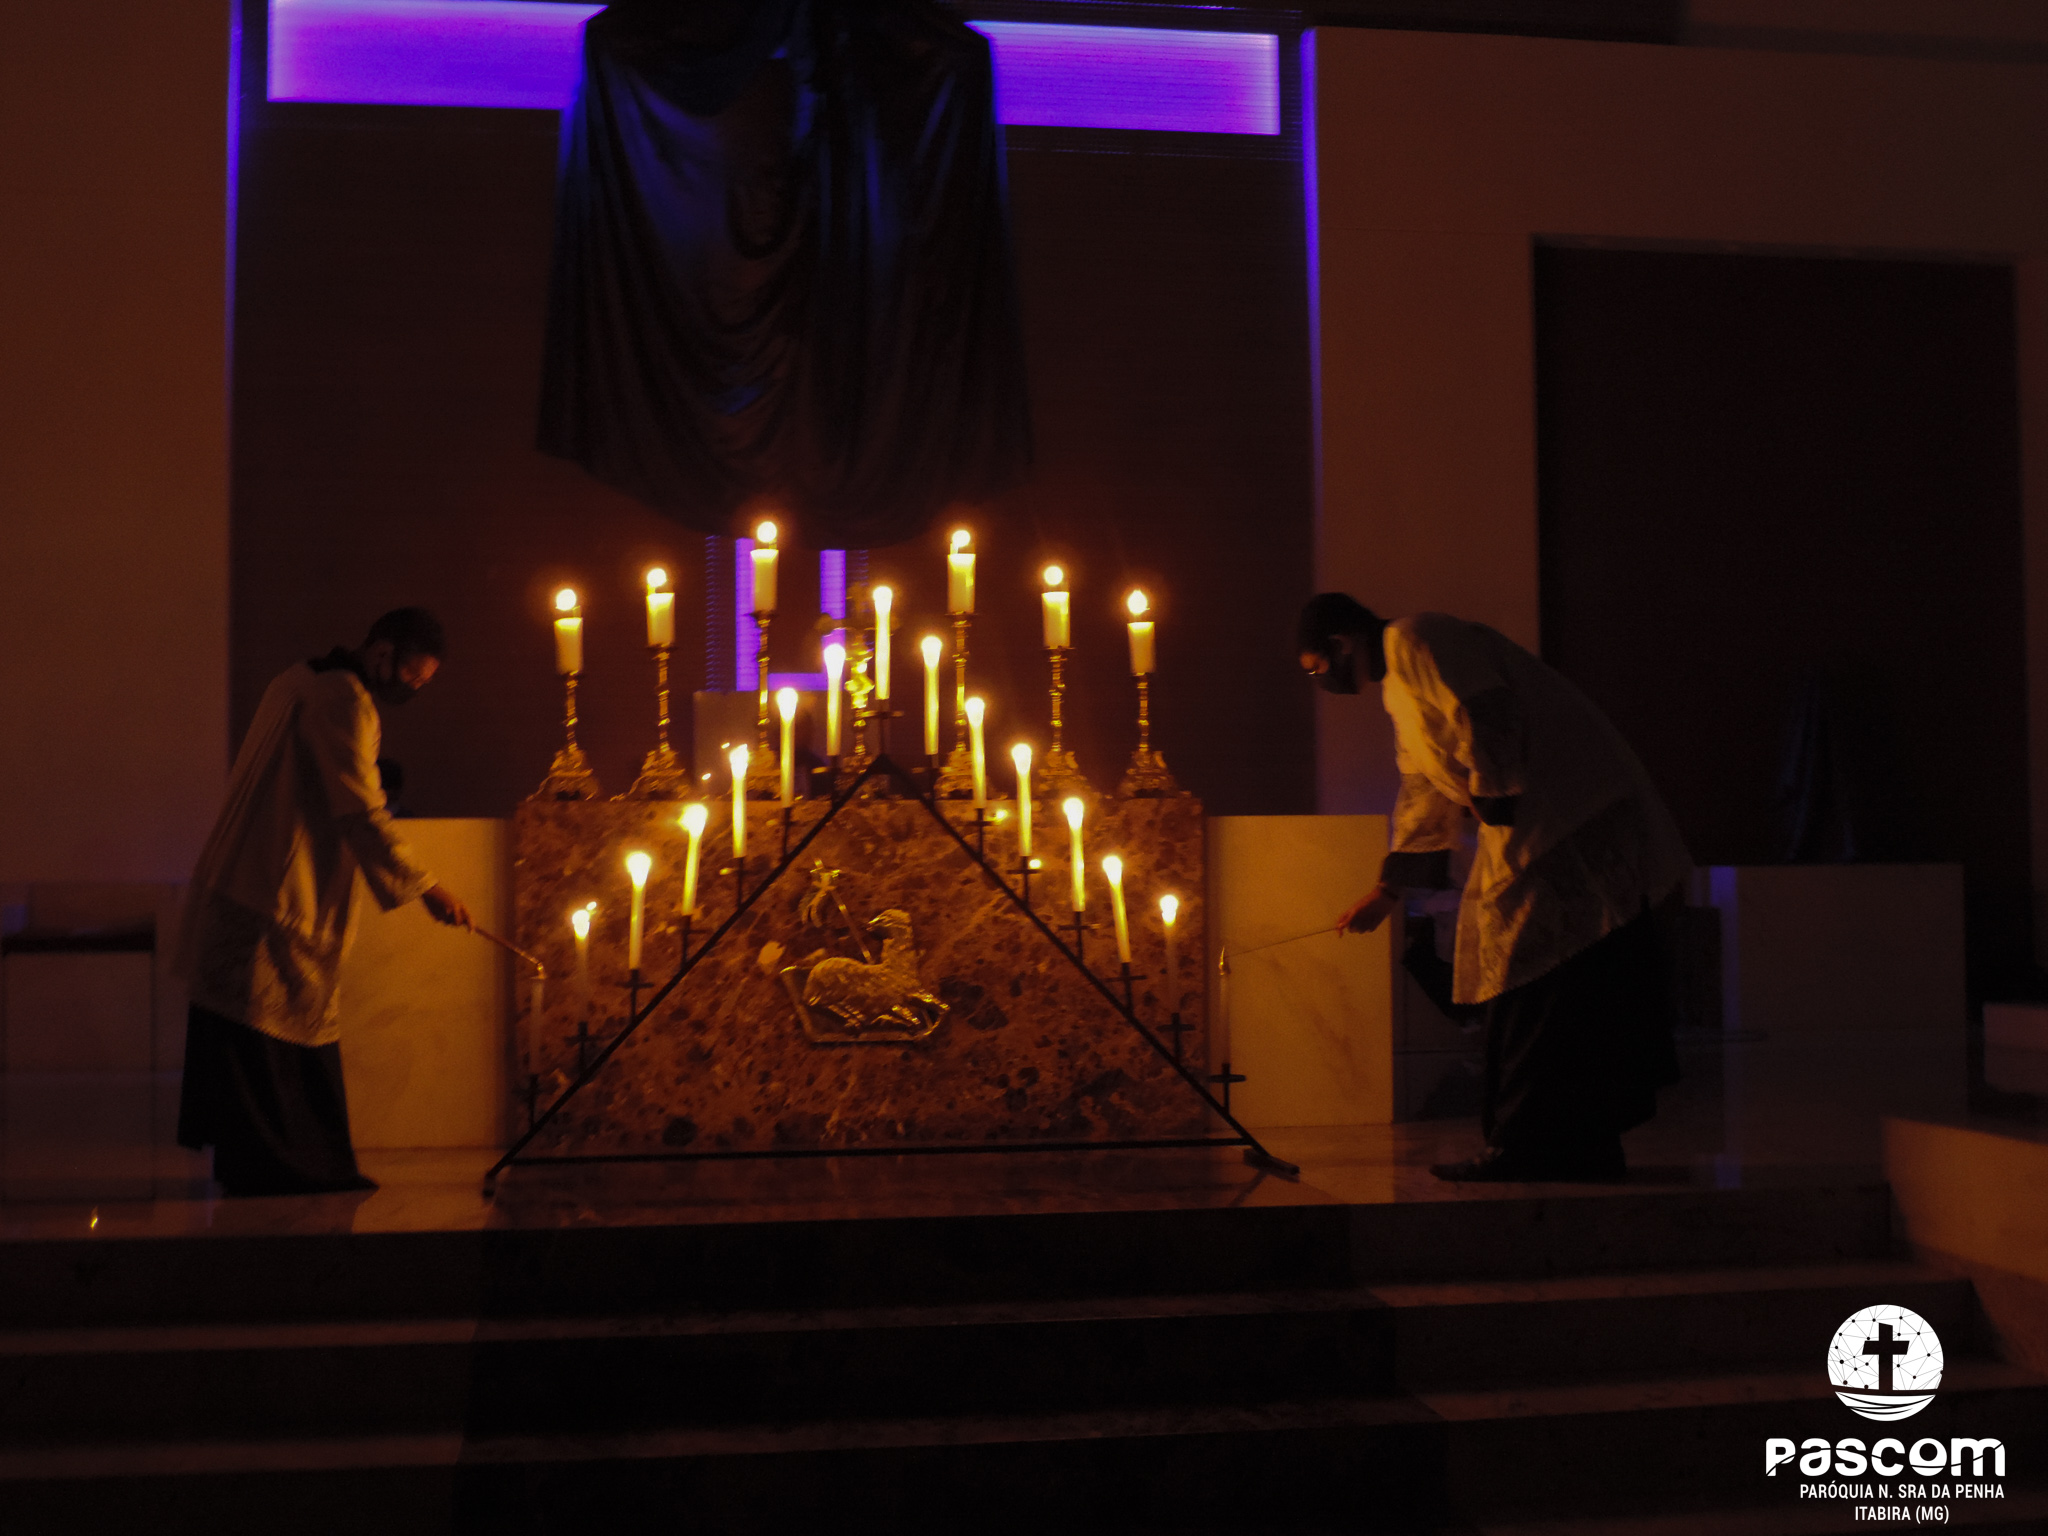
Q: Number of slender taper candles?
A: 15